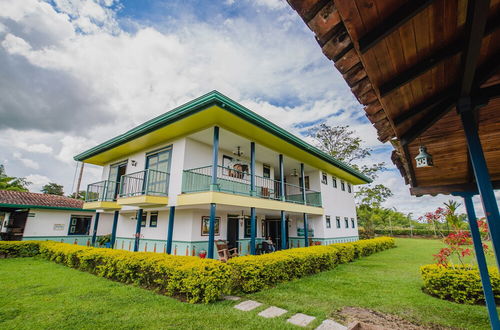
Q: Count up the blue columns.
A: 14